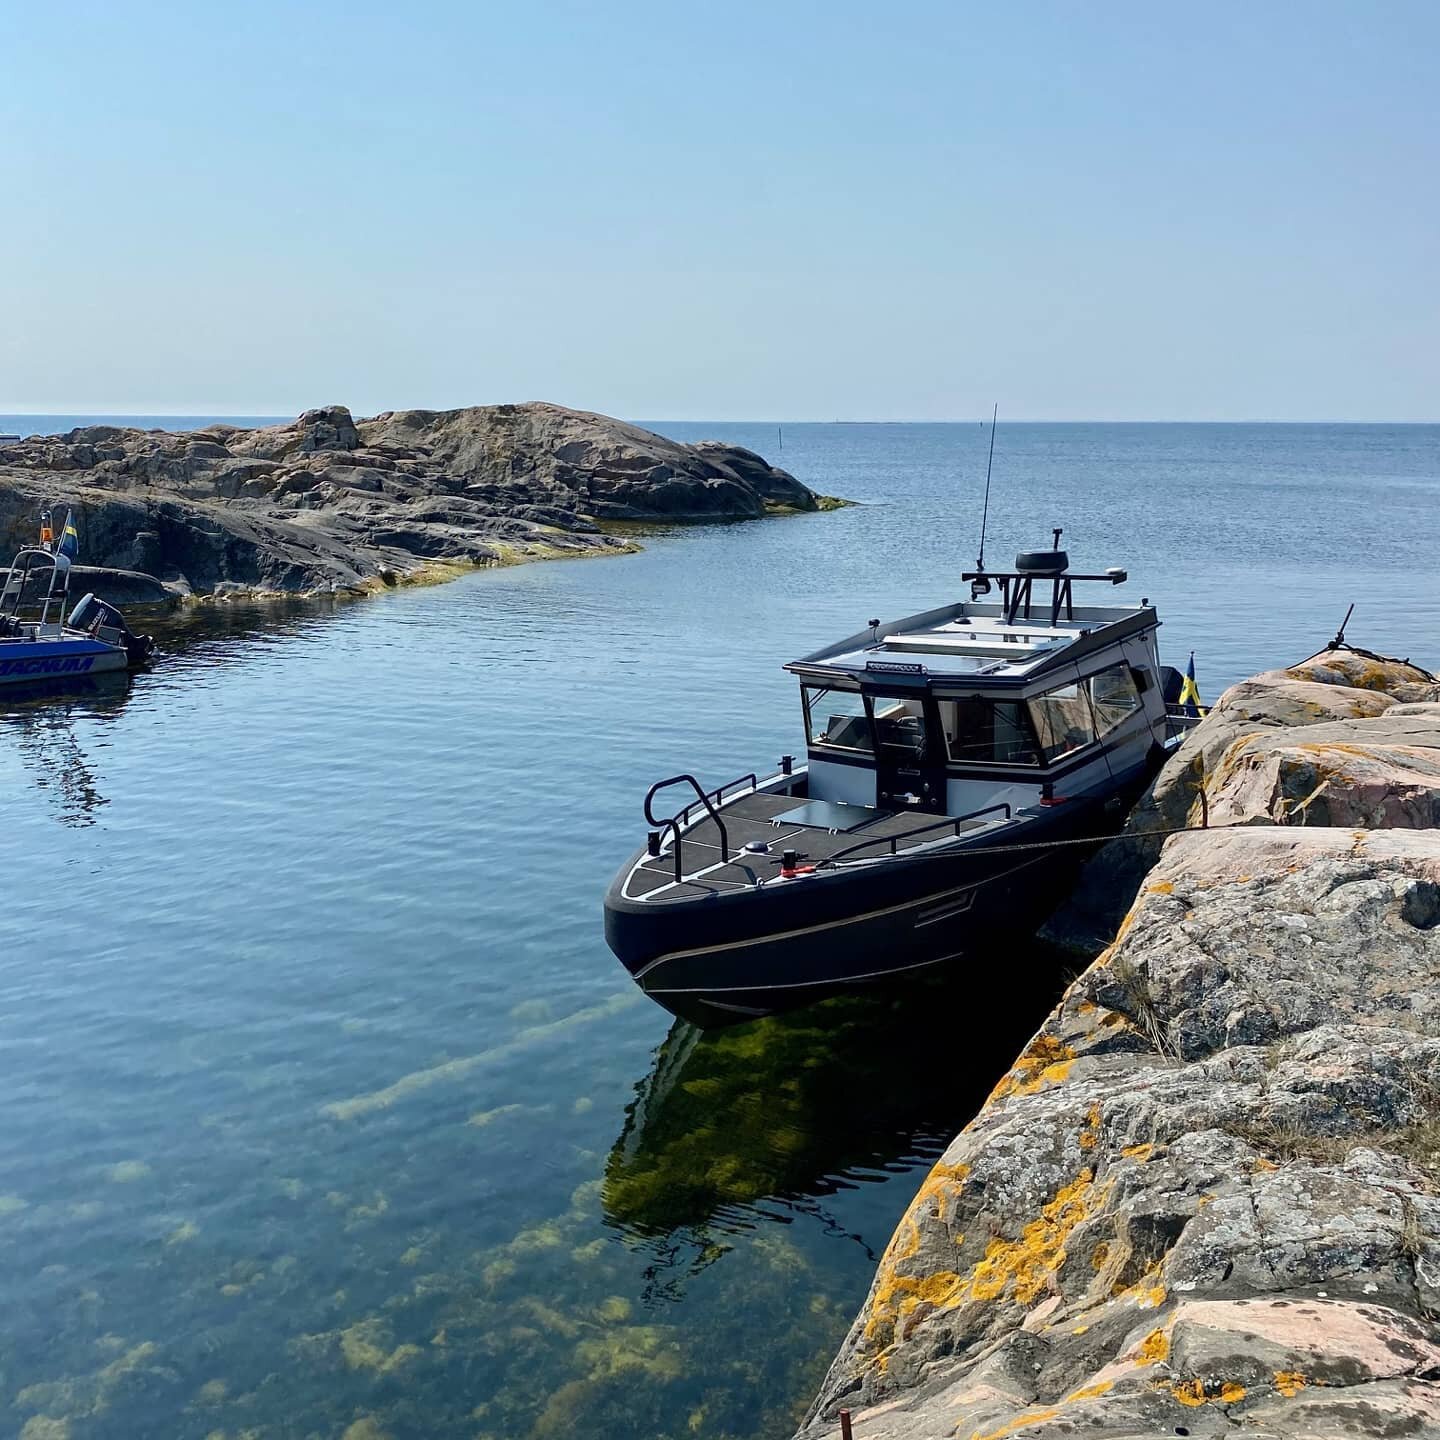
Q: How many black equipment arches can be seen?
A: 1